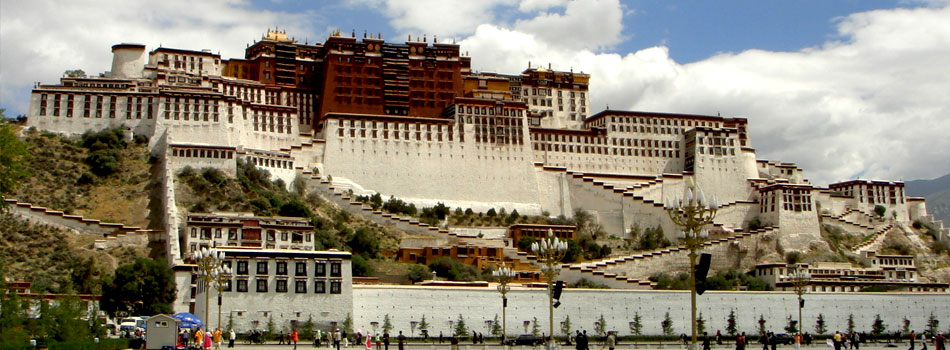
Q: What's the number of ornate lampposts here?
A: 6